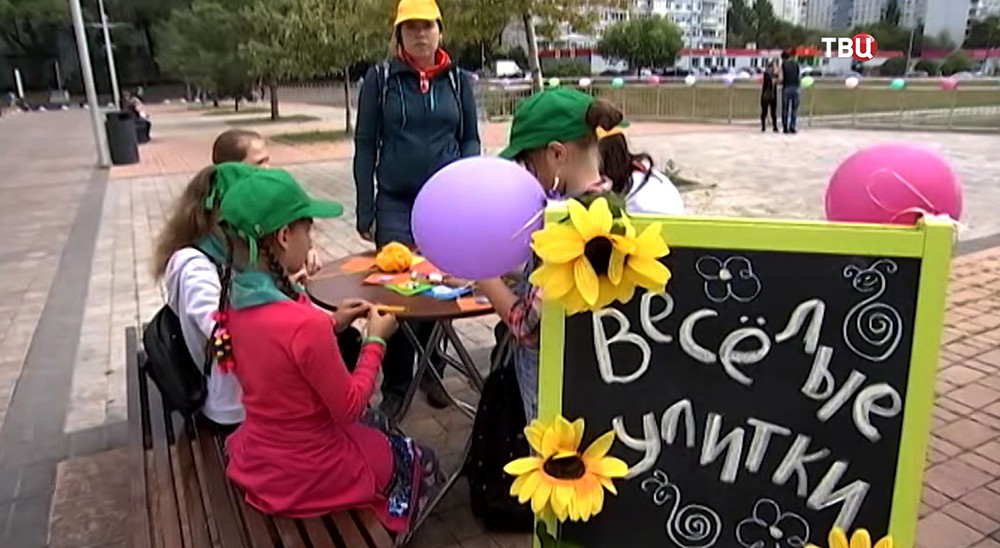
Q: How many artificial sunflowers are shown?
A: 3